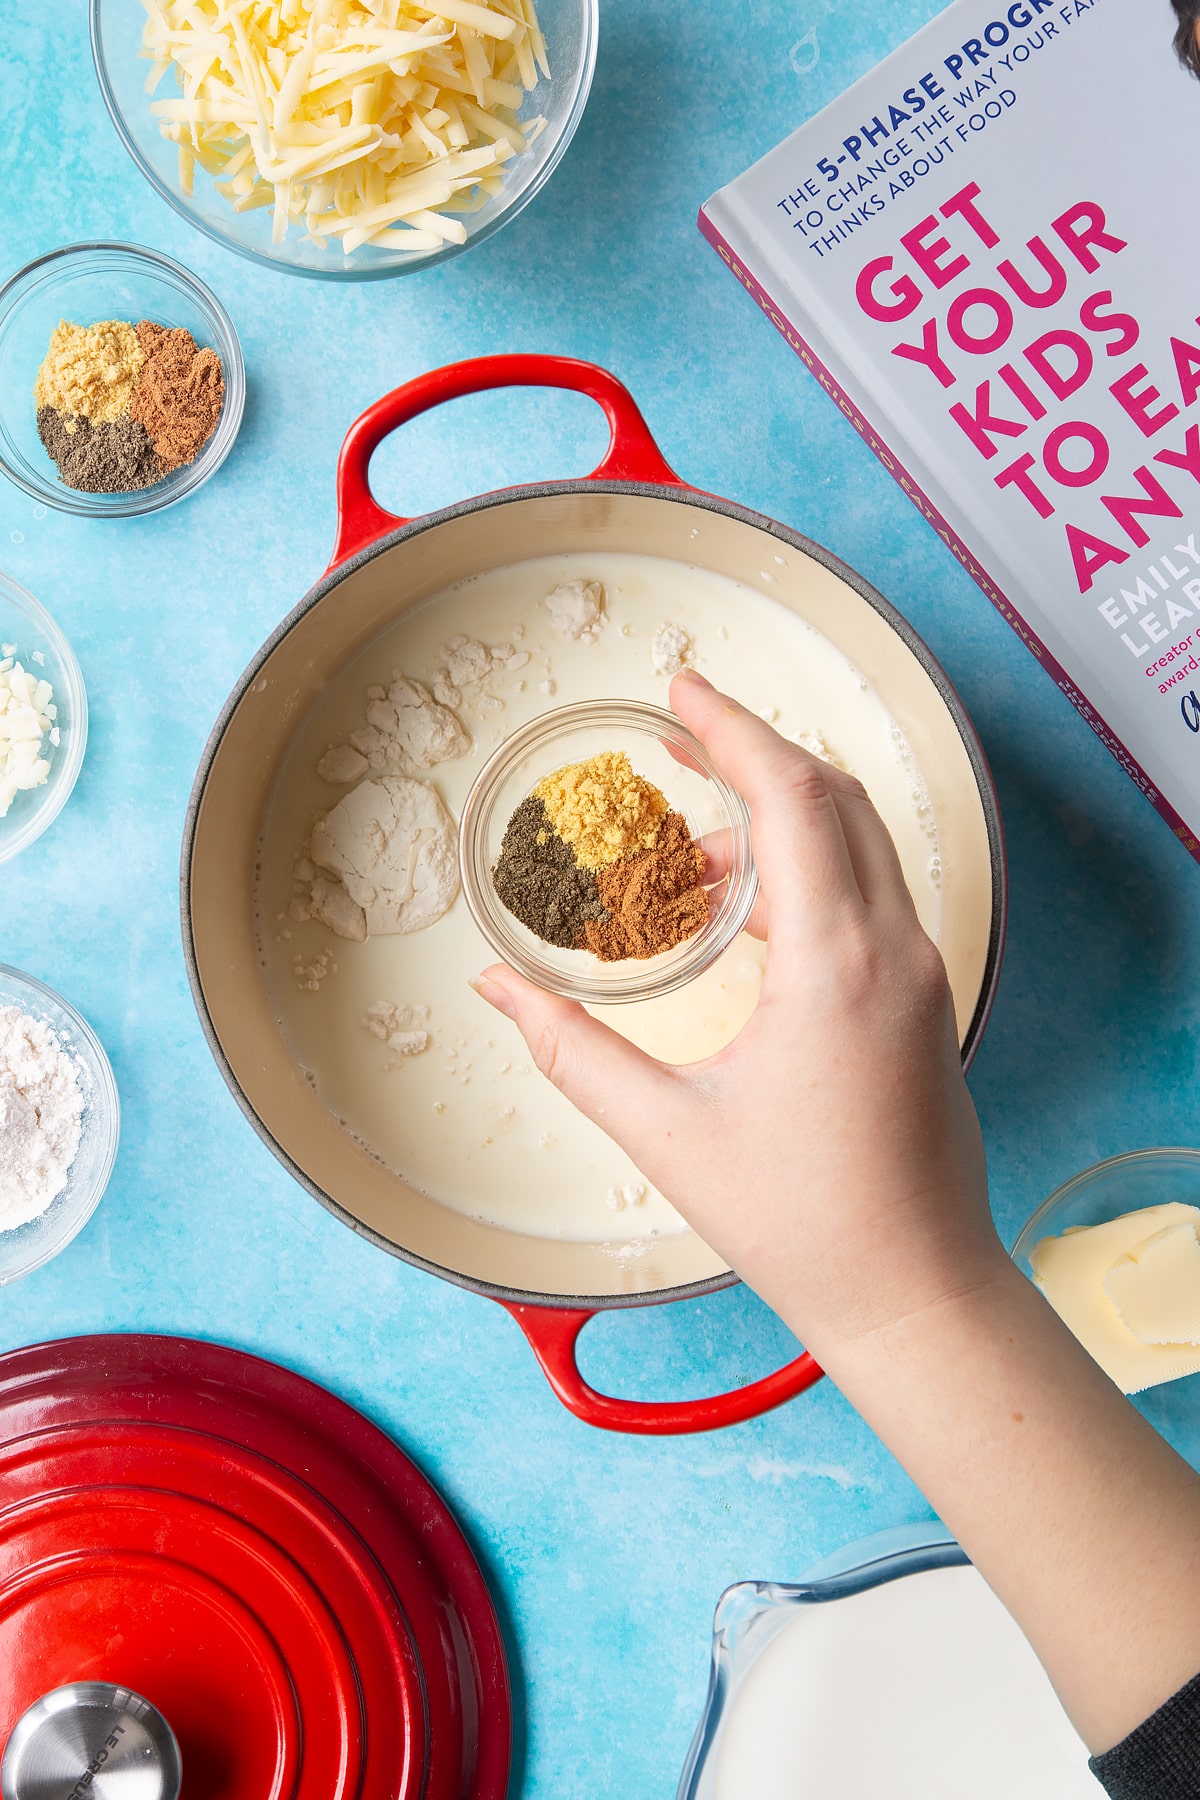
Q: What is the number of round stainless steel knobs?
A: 1